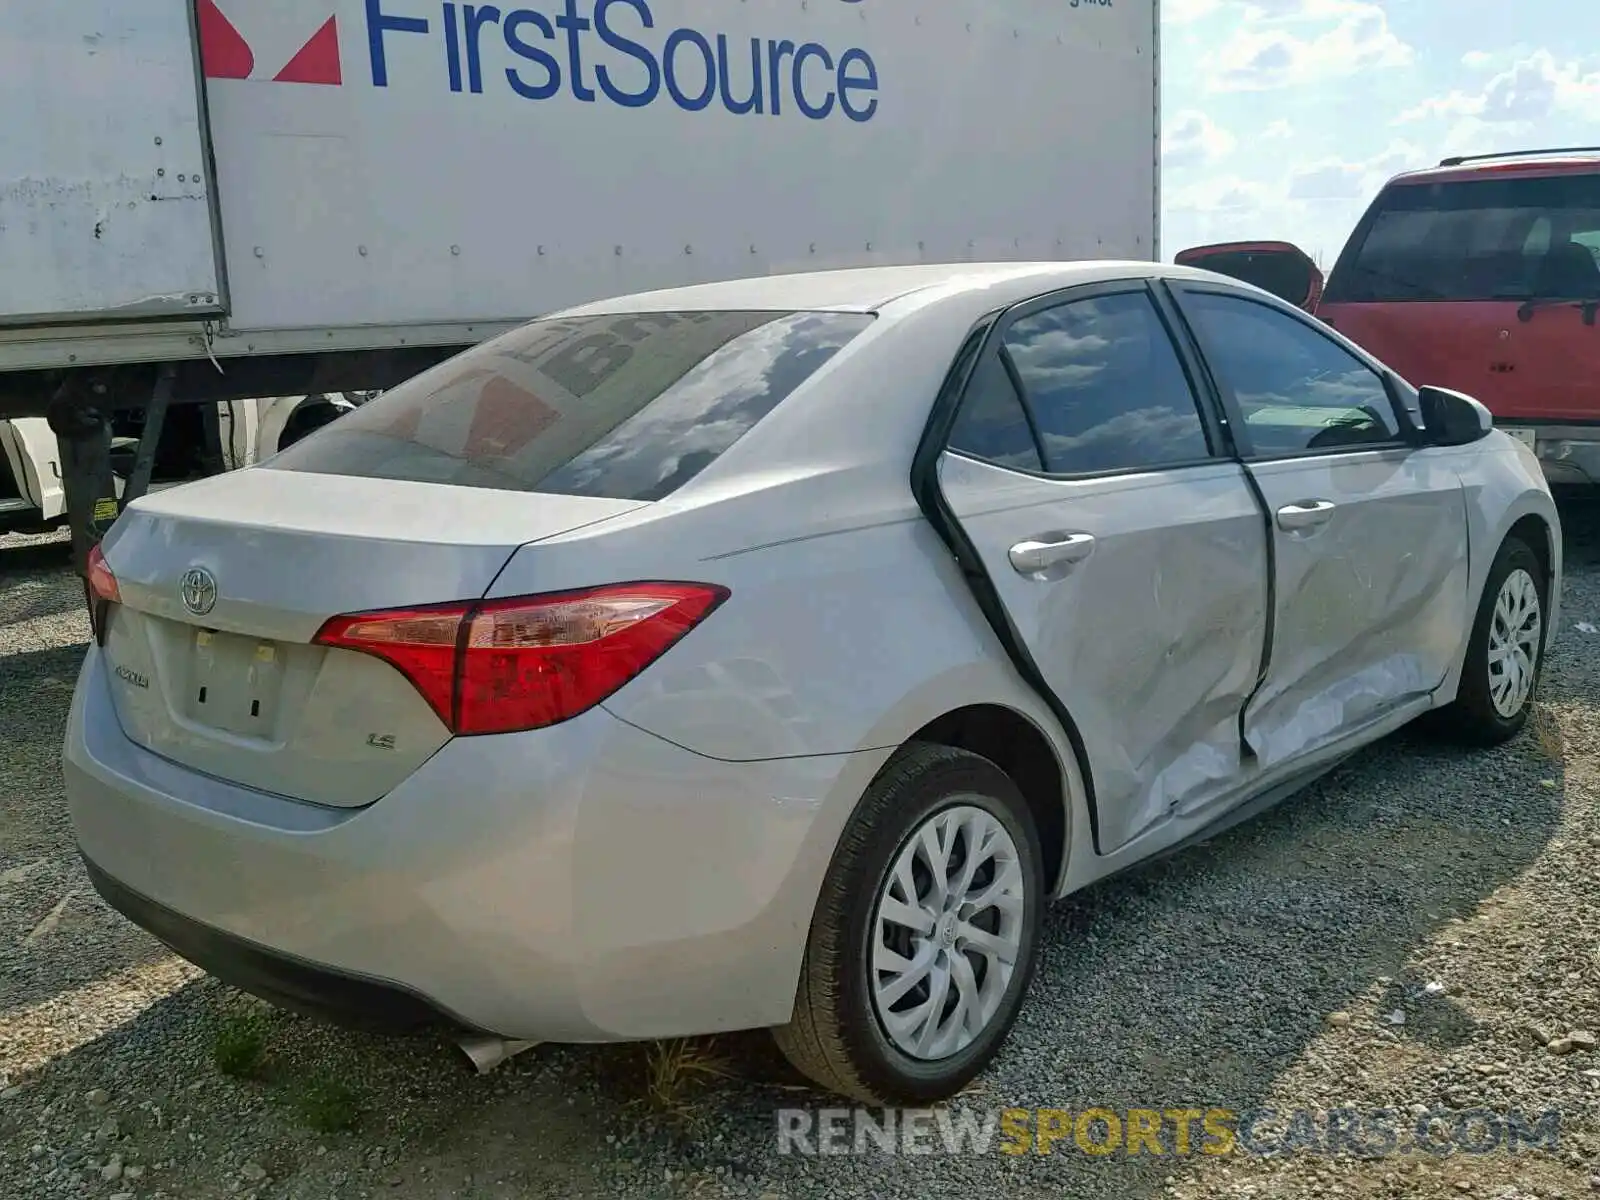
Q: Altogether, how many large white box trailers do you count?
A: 1